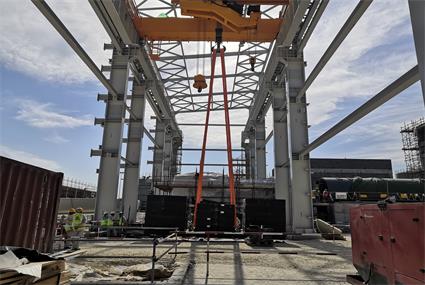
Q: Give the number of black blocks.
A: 3